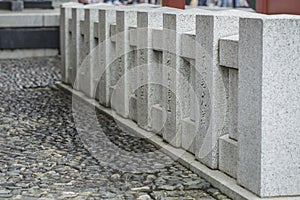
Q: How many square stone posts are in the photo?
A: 9